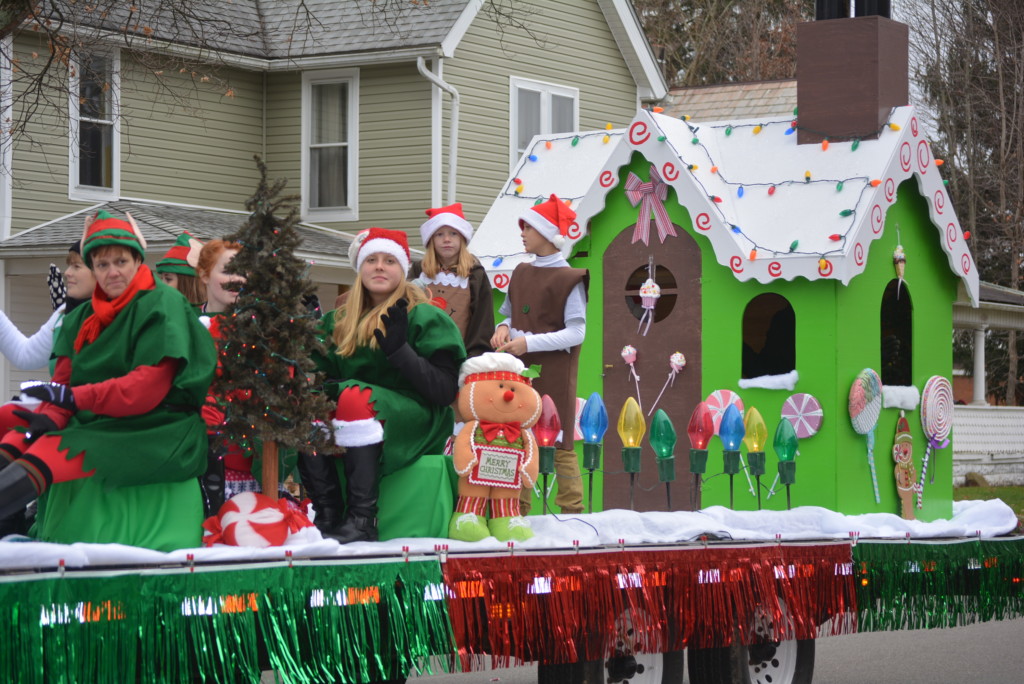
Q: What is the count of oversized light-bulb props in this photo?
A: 8